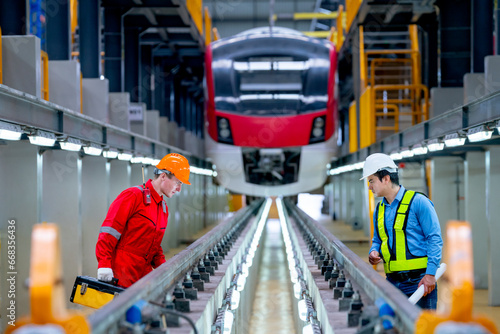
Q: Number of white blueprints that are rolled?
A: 1